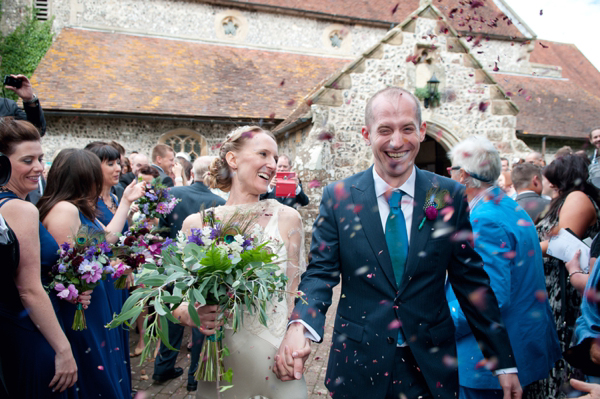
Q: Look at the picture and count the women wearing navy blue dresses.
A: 3